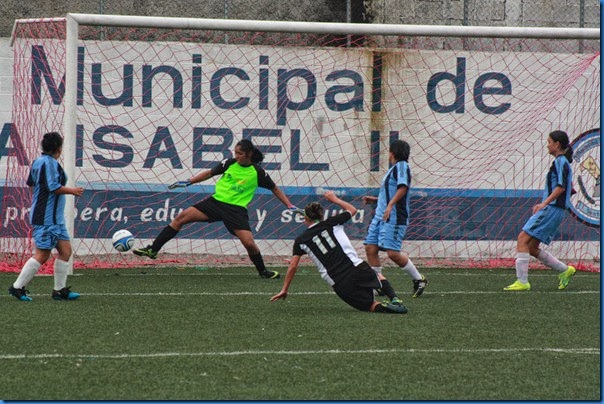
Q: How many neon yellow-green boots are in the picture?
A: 2